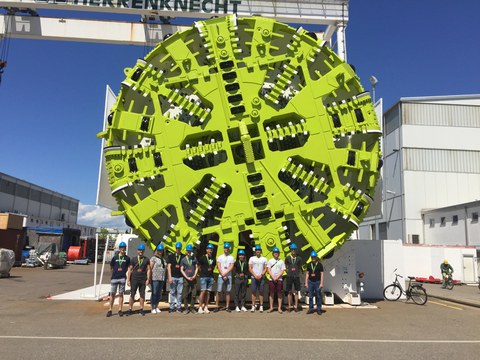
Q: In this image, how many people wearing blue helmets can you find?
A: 12